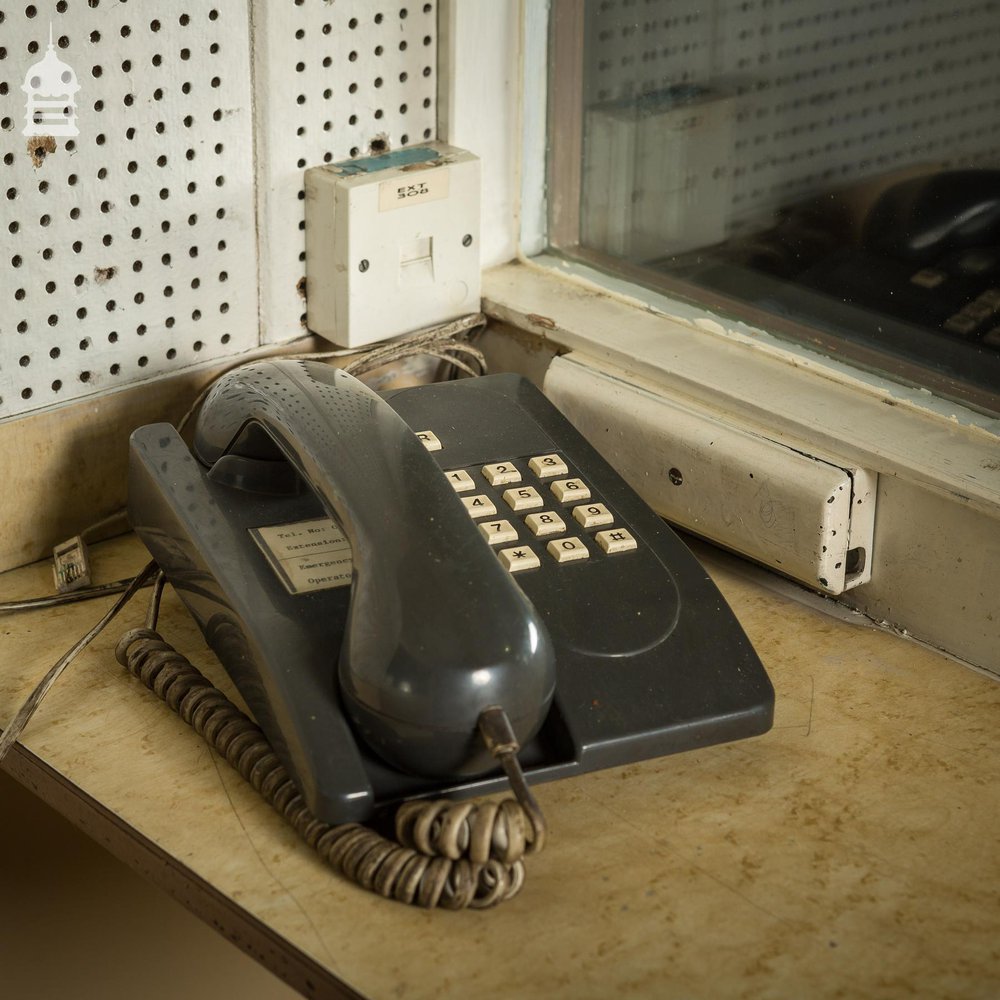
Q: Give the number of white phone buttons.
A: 13